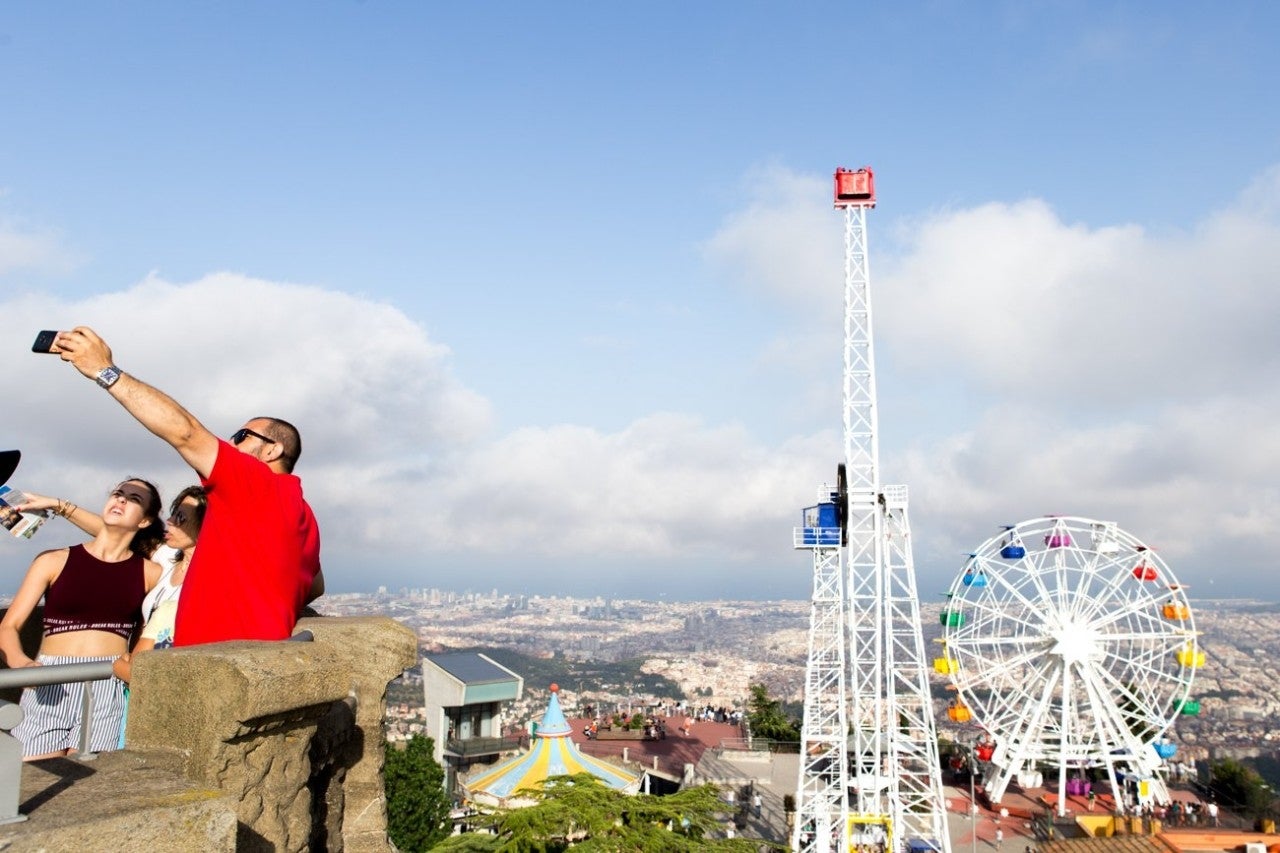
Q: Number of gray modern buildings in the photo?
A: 1